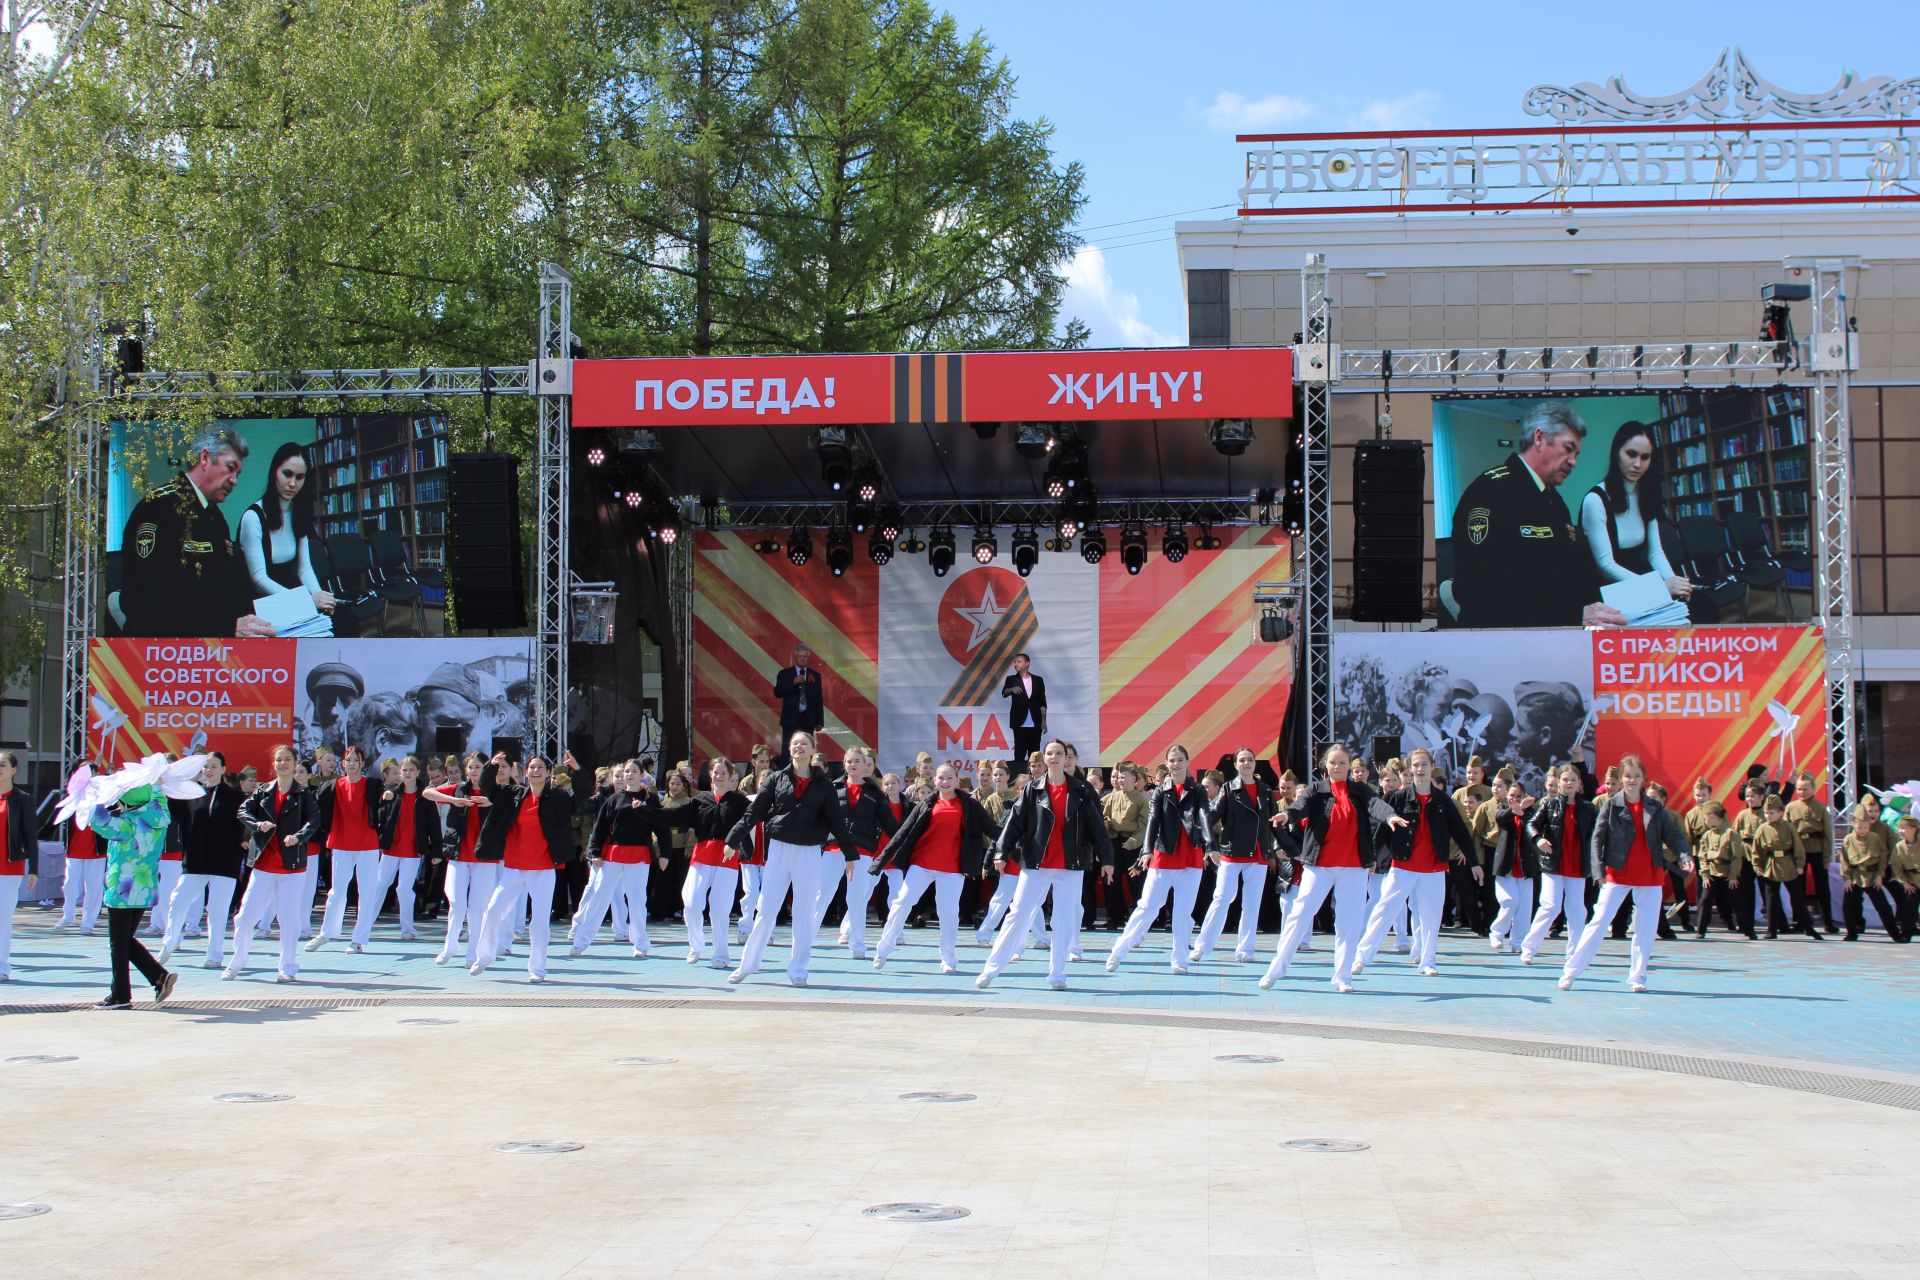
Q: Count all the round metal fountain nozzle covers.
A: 10